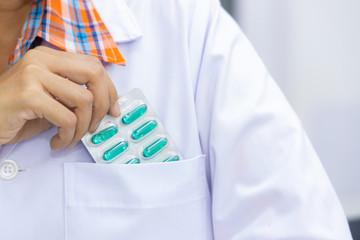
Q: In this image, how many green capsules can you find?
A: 7